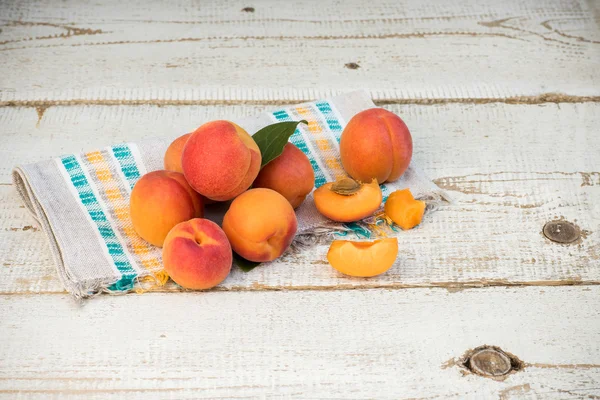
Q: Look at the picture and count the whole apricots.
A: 7